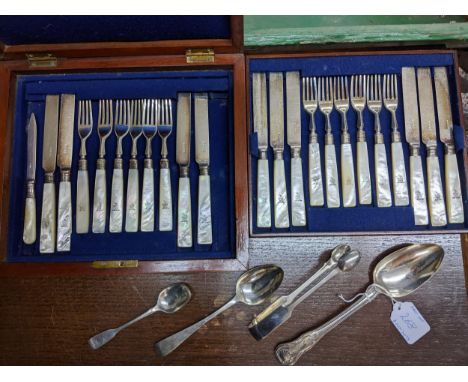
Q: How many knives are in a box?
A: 11